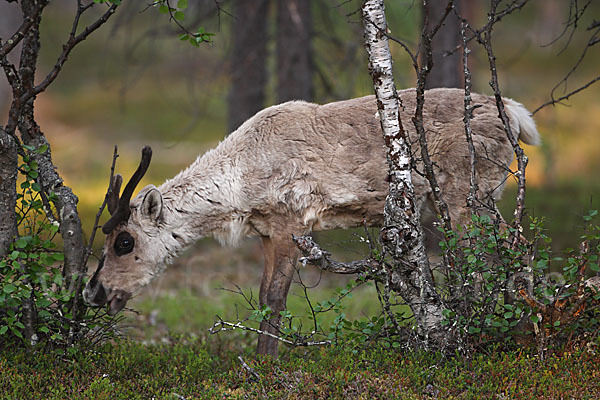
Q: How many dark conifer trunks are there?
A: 3